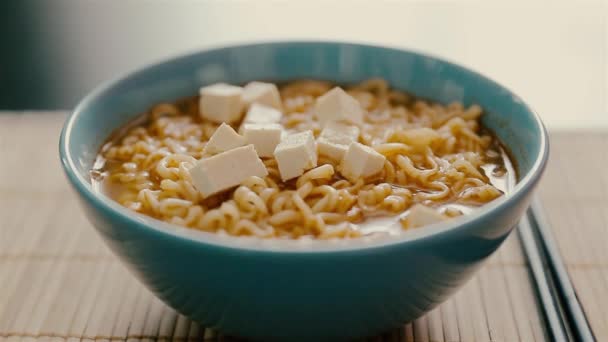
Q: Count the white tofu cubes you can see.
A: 11